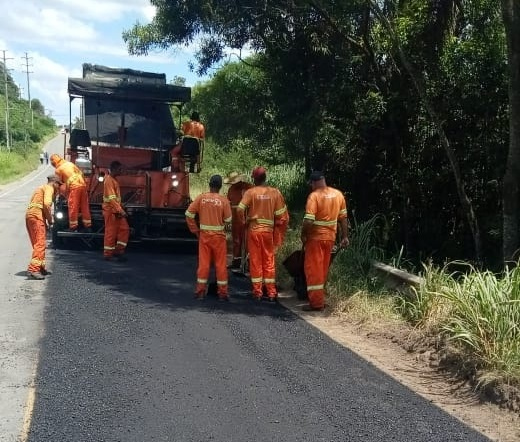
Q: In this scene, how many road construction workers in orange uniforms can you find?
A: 8